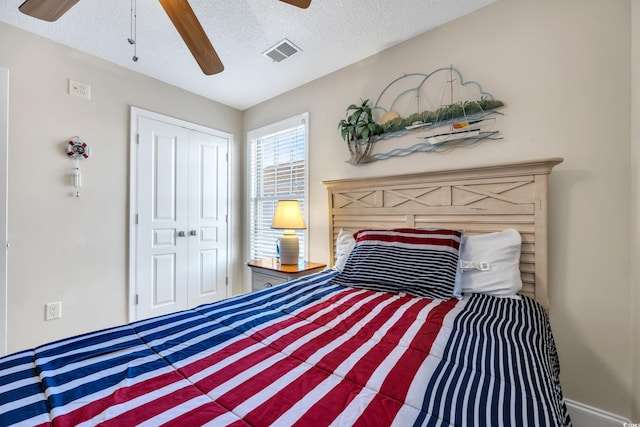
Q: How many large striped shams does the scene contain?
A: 1